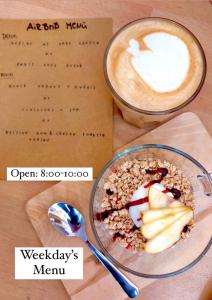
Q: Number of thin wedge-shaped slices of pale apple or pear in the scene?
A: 4